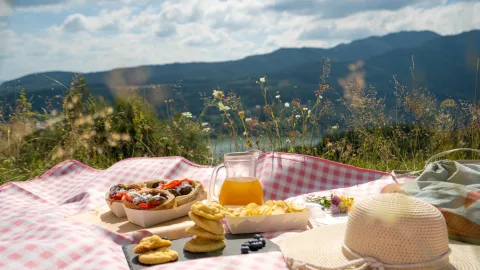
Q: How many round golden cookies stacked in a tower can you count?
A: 4